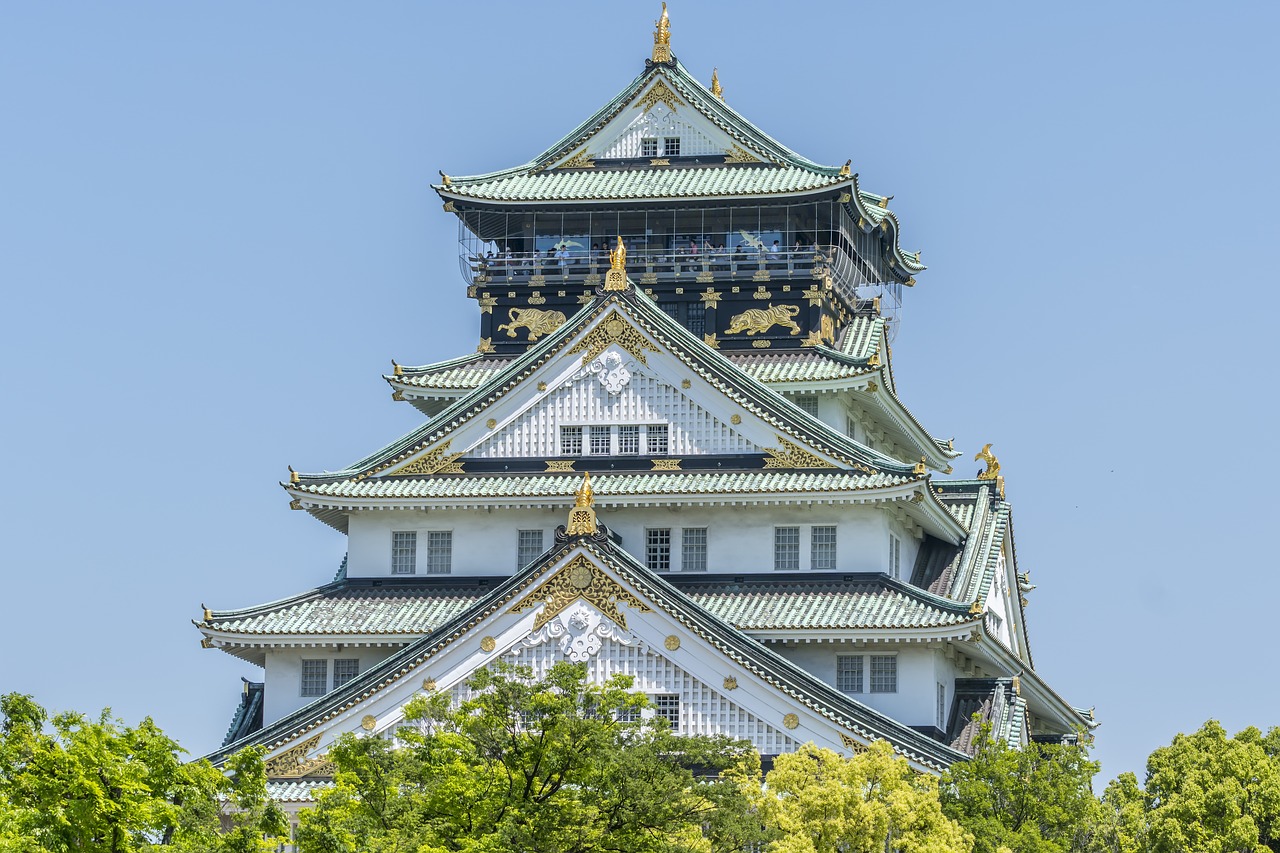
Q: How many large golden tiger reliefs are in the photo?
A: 2